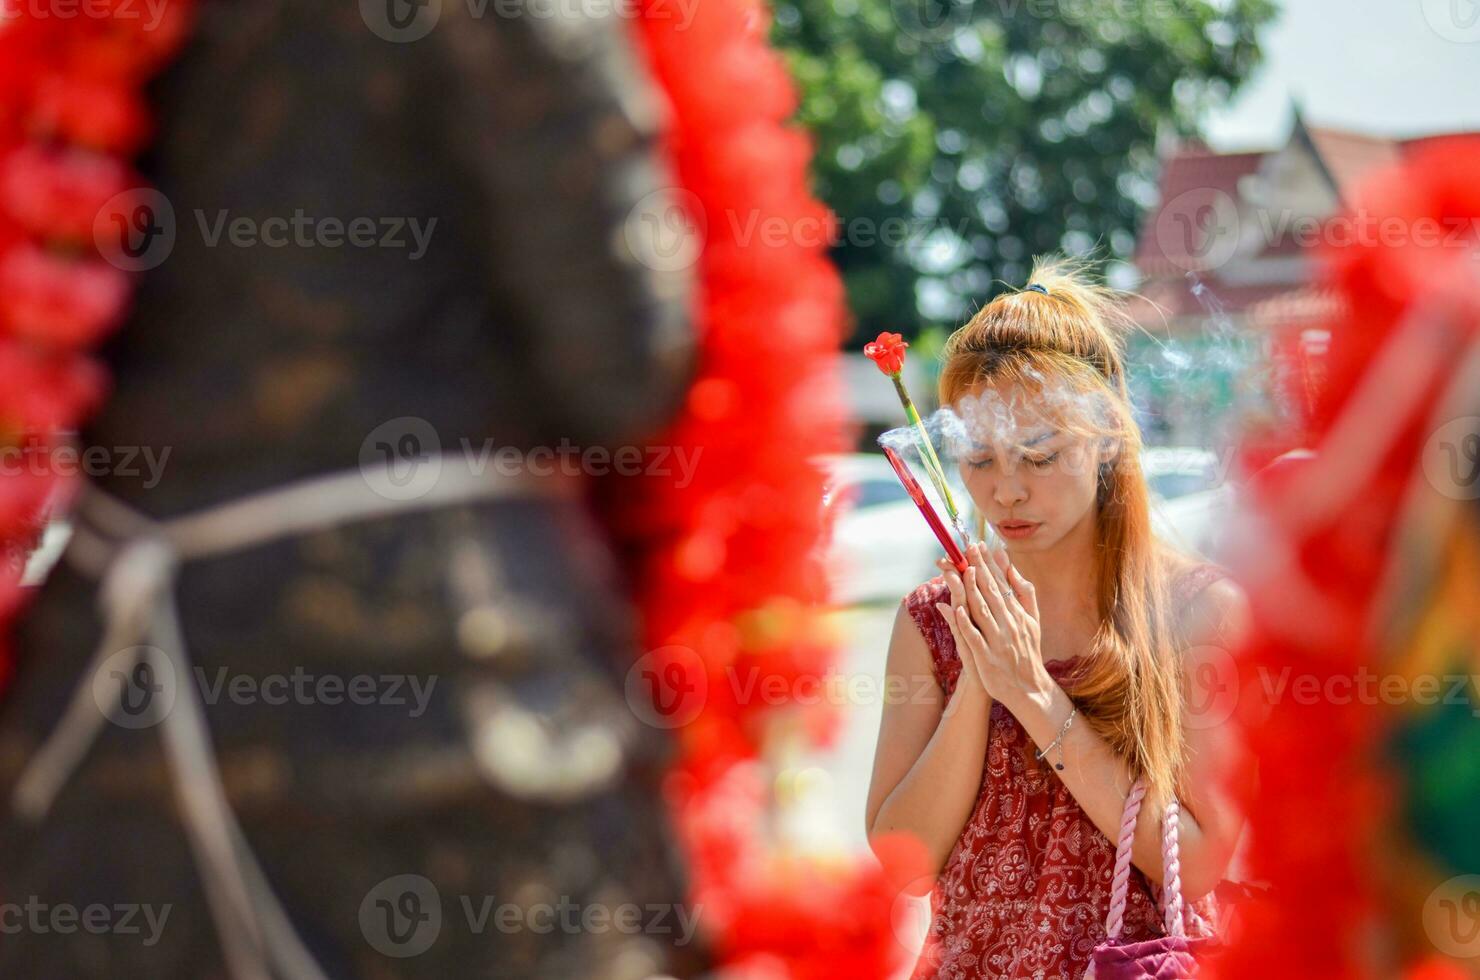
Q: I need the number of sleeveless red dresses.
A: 1